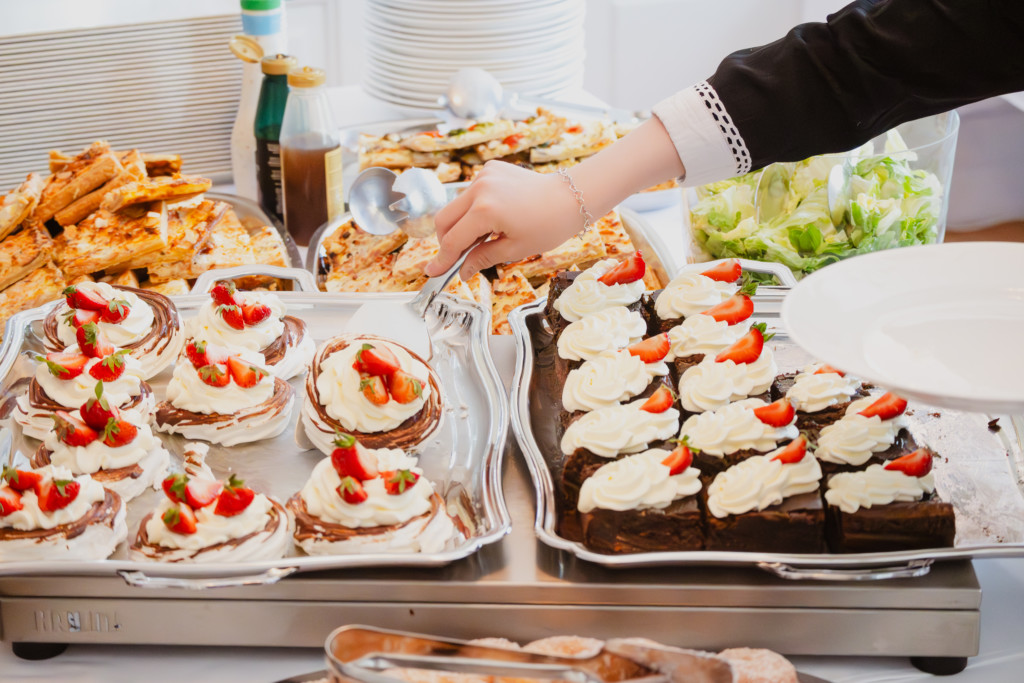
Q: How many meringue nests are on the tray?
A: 9